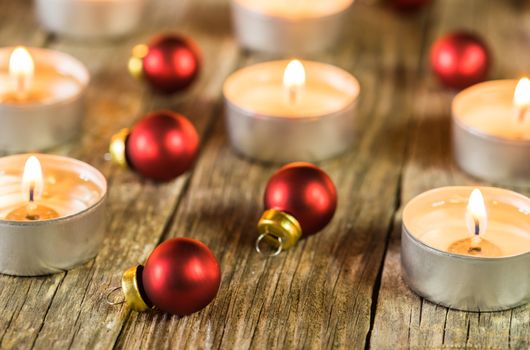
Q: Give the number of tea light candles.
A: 7